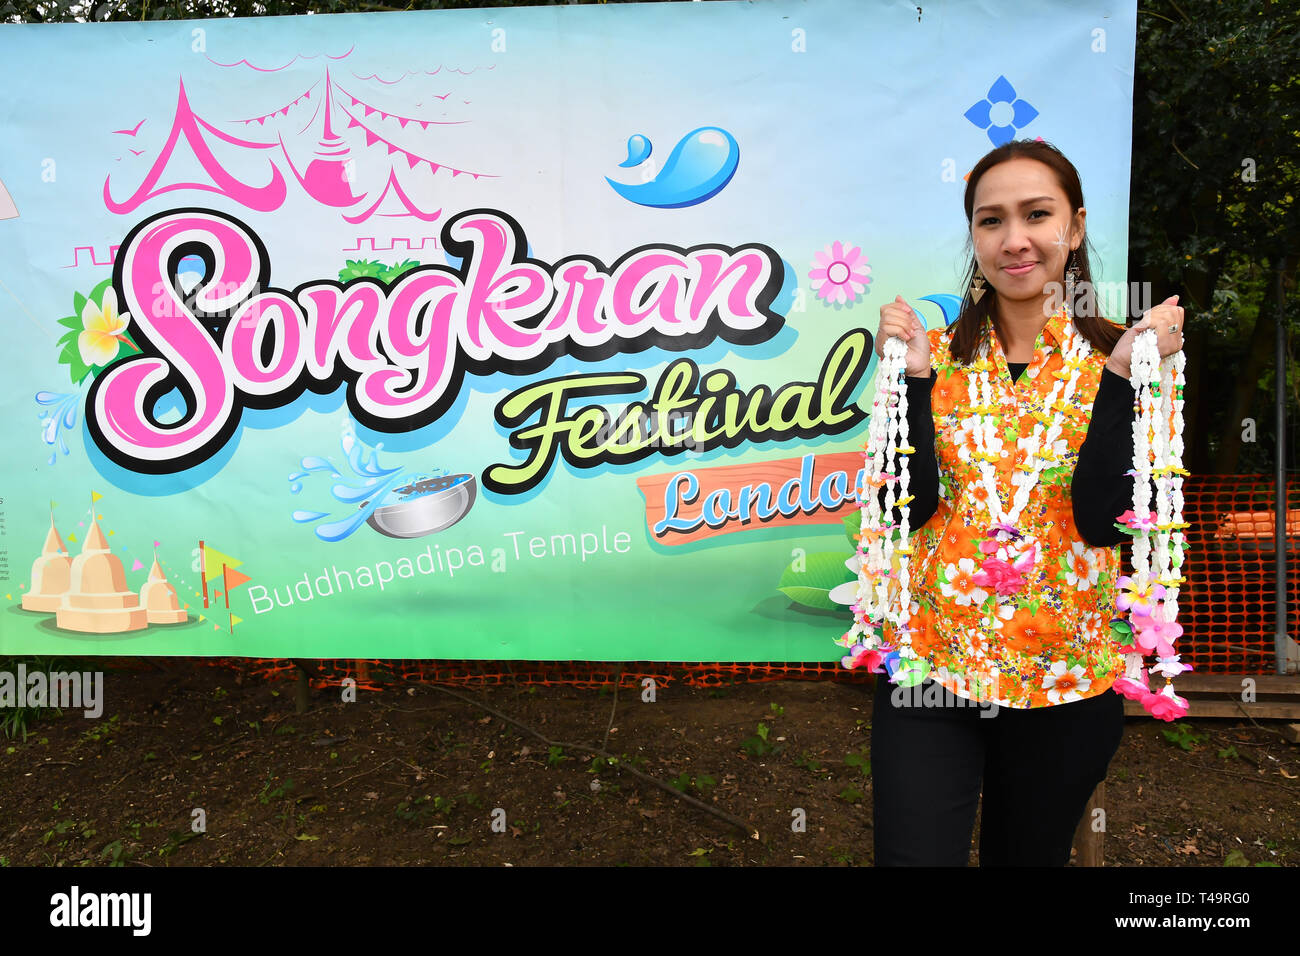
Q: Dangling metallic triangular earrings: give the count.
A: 2